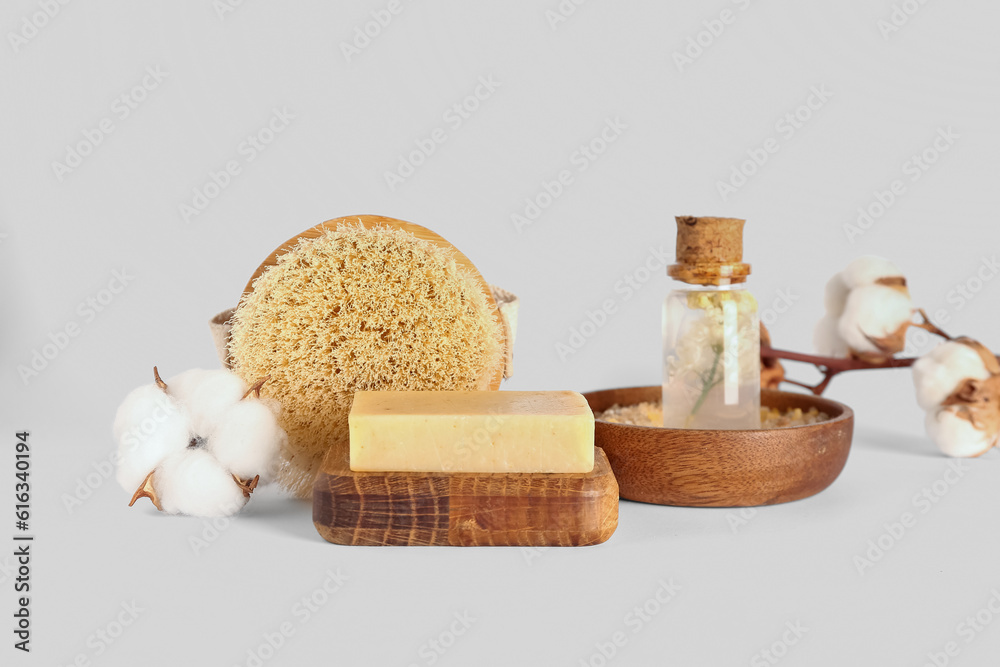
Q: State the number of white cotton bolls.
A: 3